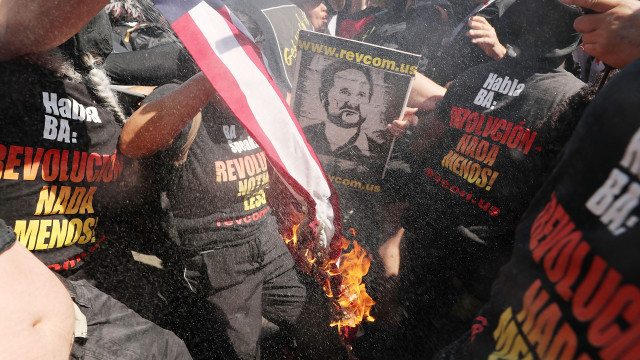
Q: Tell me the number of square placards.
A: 1